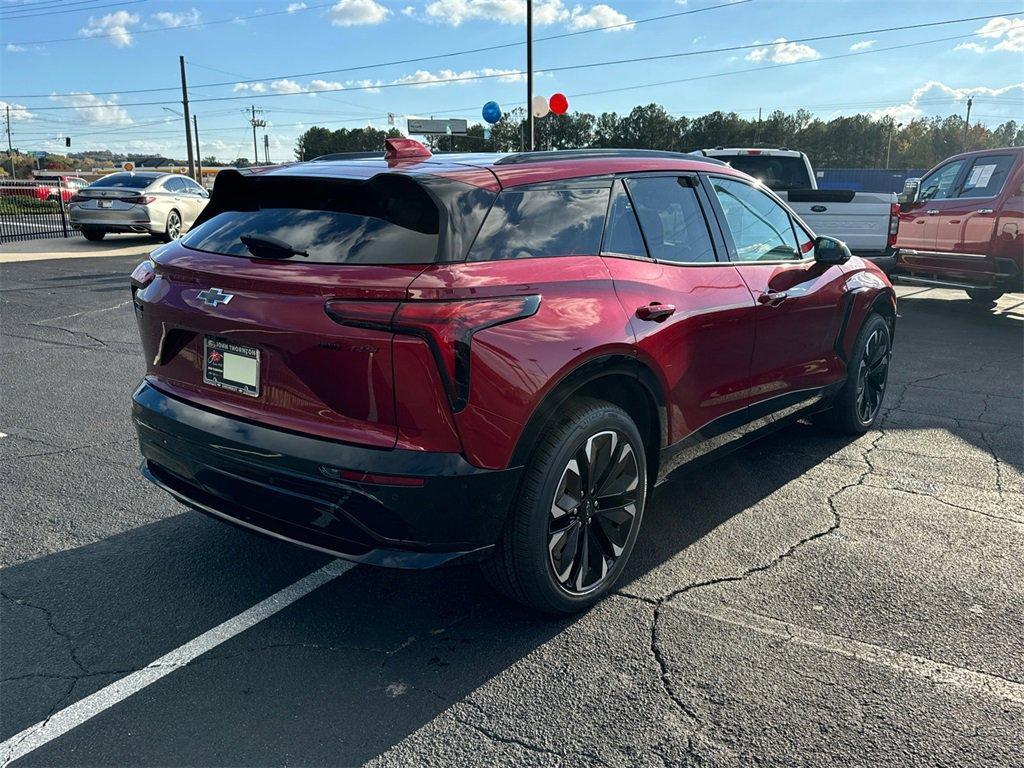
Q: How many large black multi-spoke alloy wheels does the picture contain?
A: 2